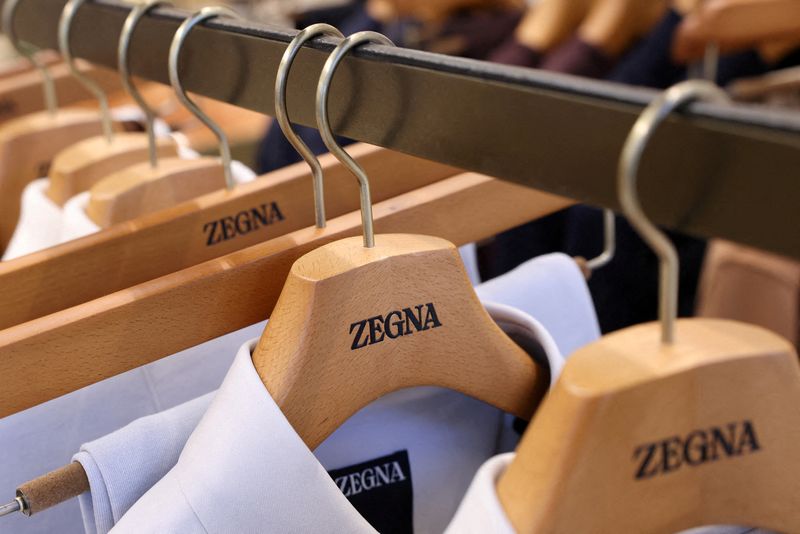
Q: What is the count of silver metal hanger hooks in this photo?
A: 7